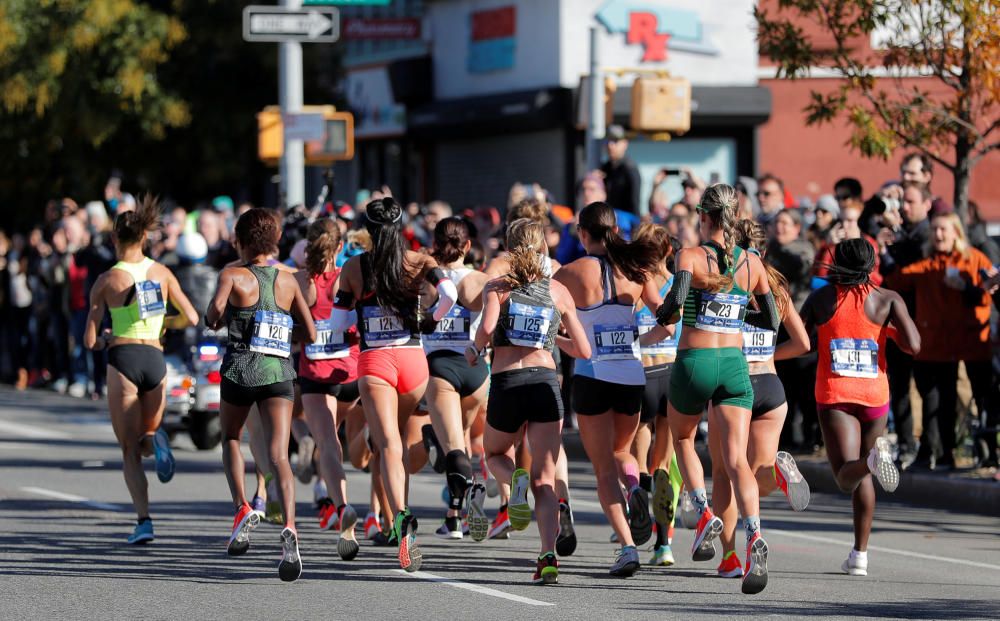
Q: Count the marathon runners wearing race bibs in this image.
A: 11